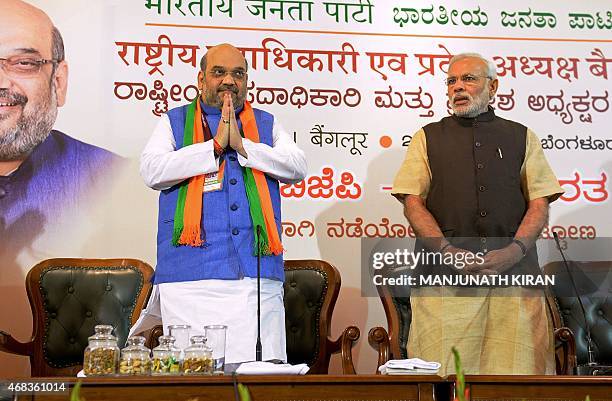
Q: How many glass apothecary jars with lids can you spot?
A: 4